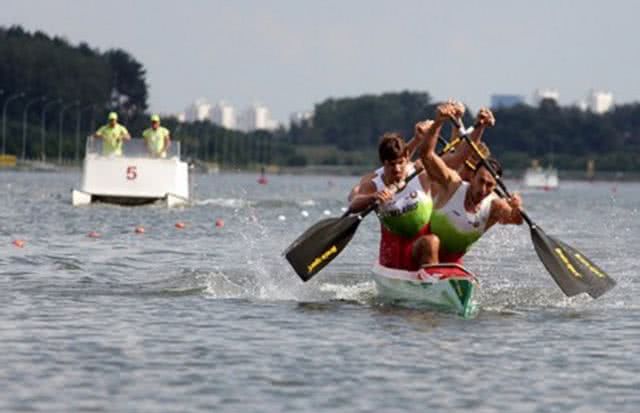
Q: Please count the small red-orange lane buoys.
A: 5